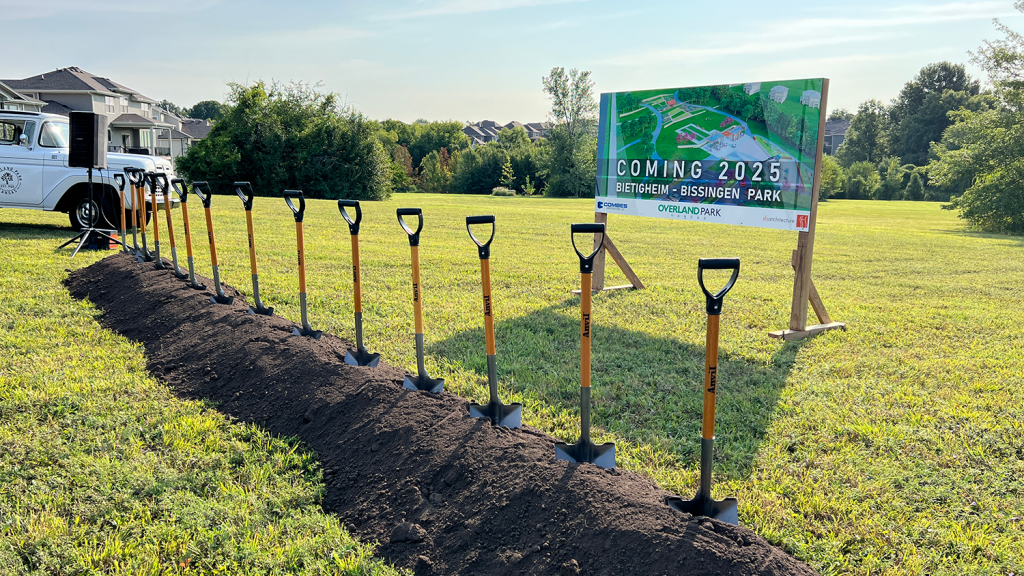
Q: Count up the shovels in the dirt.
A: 15